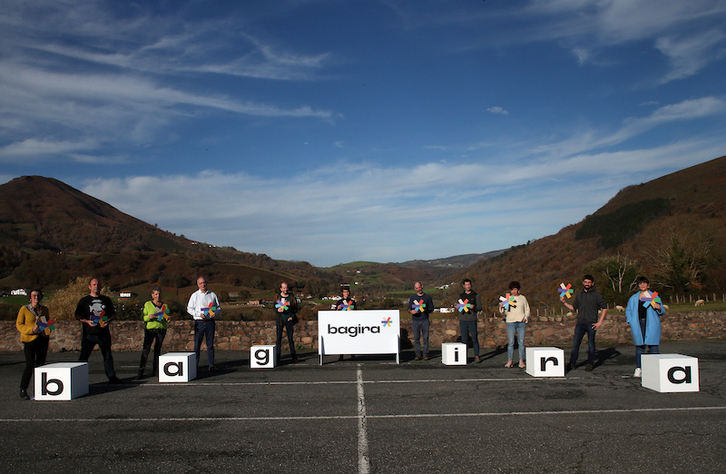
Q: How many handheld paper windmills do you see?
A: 11